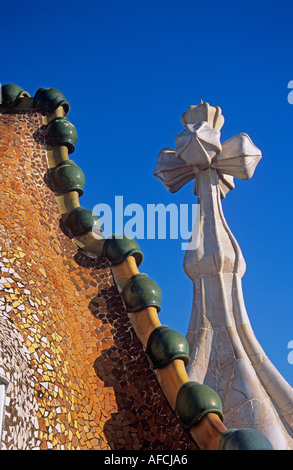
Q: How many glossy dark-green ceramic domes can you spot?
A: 10